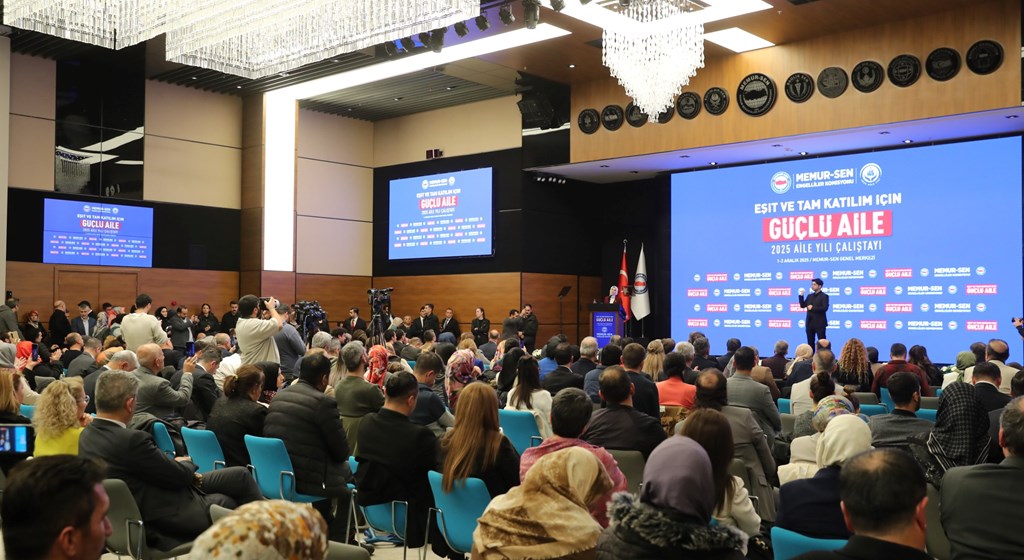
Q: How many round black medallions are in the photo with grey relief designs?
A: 13